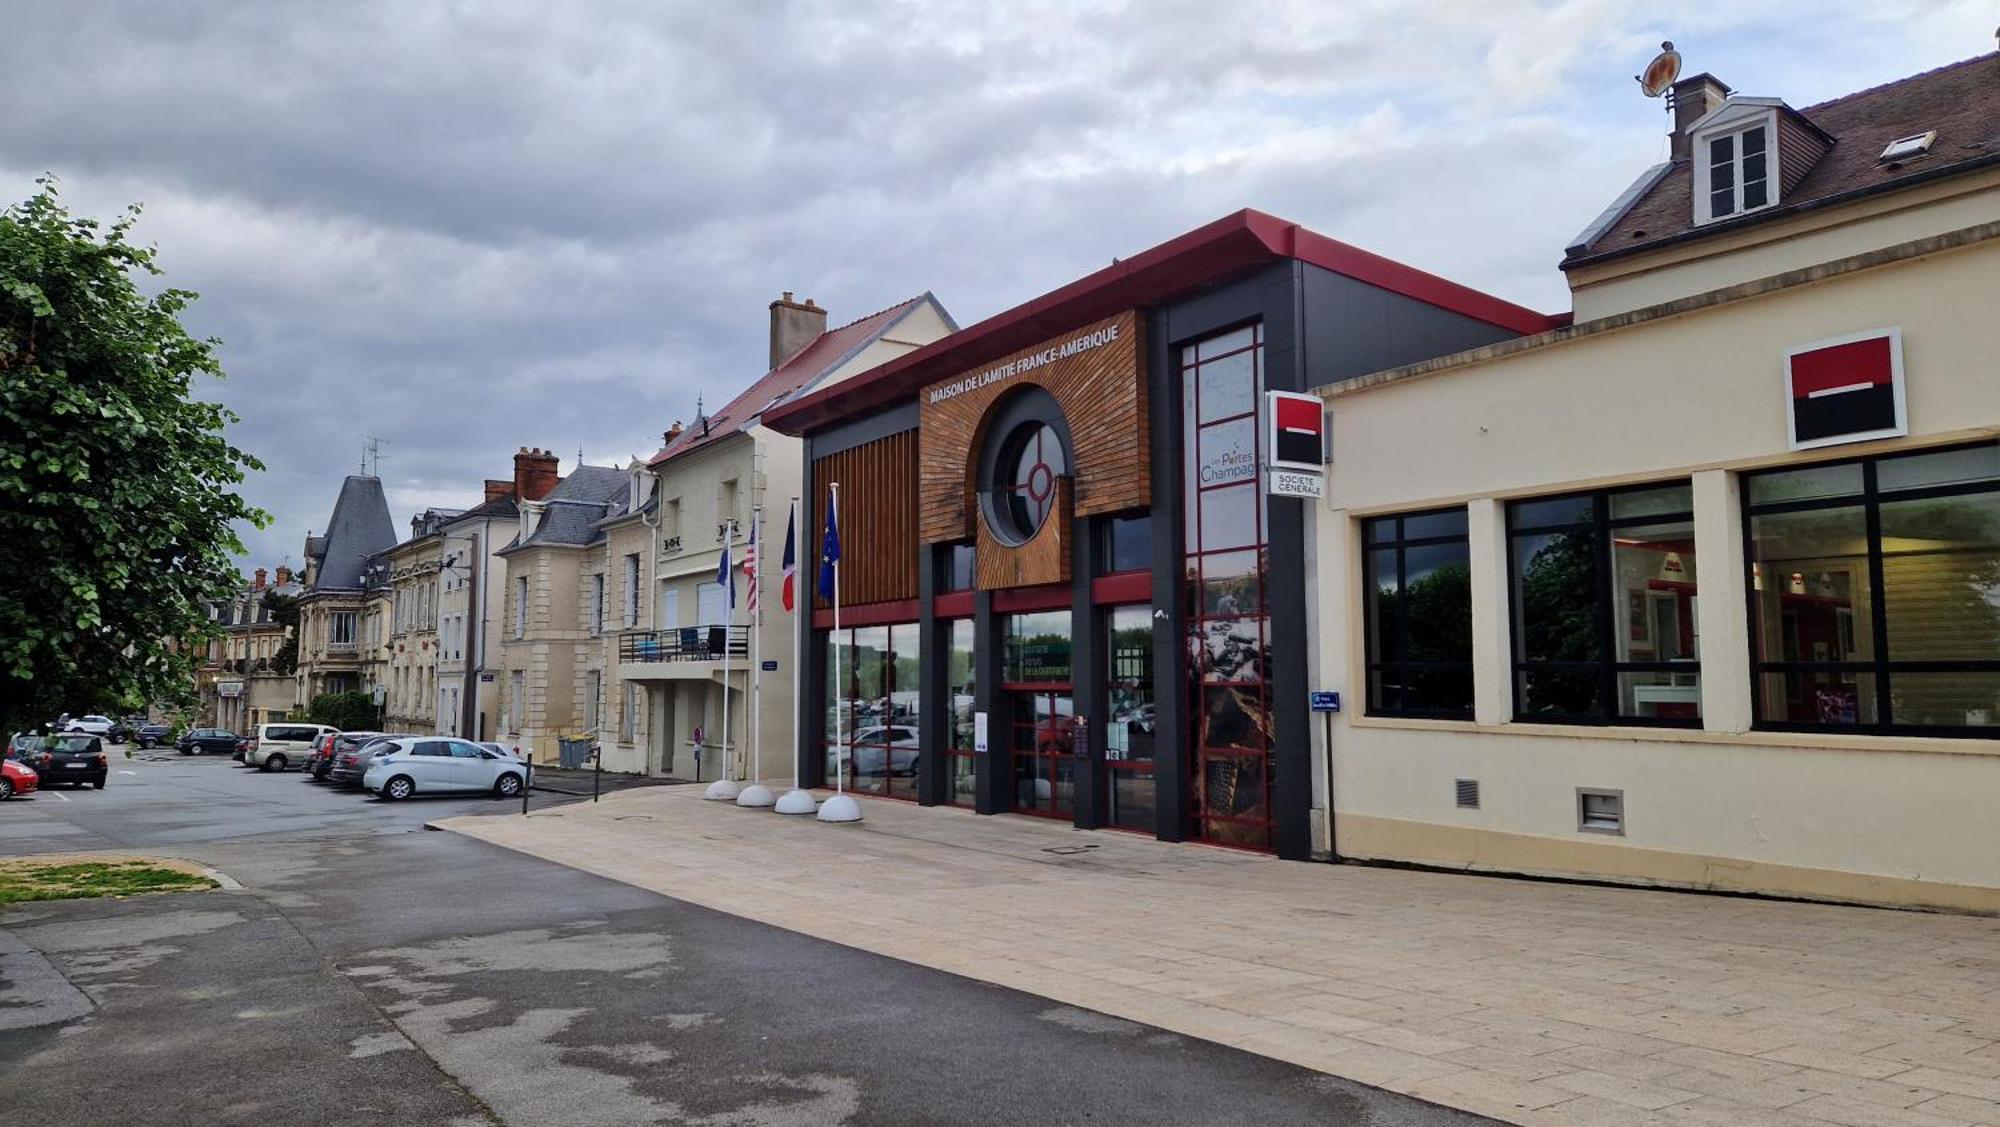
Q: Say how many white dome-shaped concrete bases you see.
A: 4